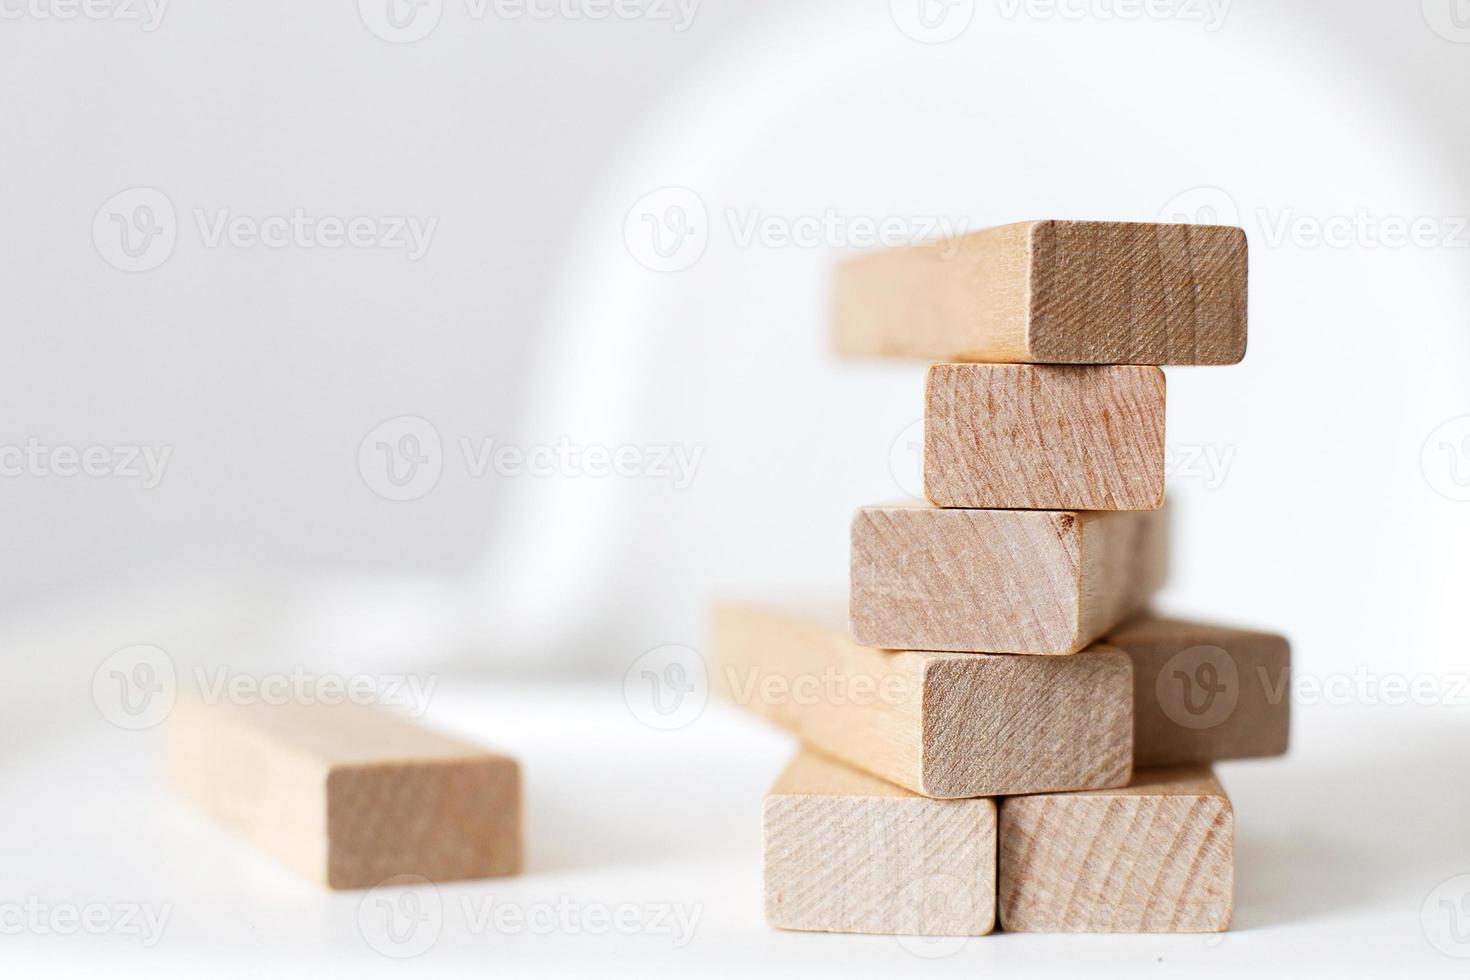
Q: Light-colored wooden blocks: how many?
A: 8